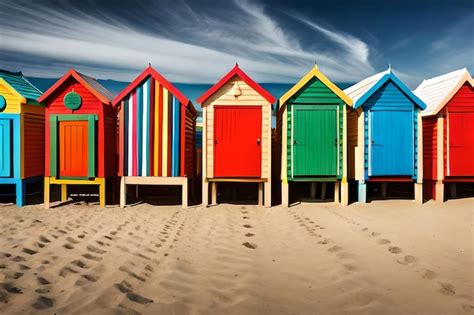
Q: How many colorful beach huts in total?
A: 7